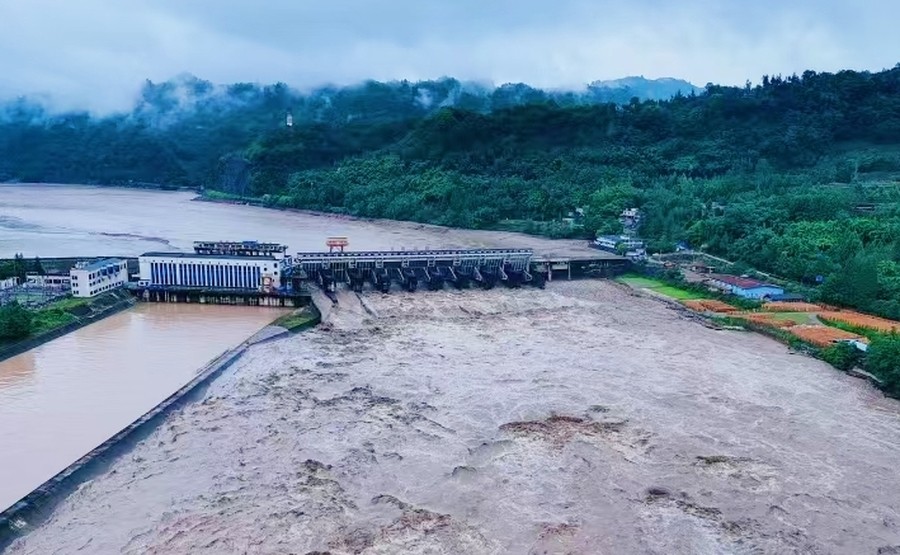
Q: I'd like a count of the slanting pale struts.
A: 9